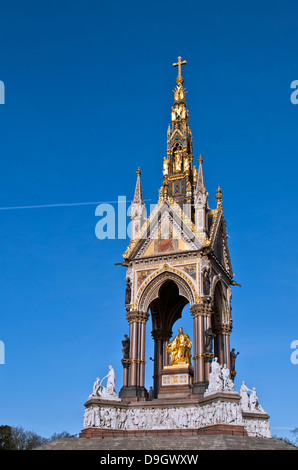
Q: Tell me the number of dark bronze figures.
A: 5